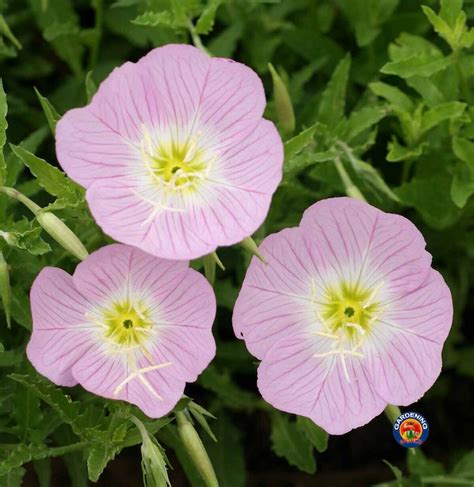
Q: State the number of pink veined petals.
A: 12